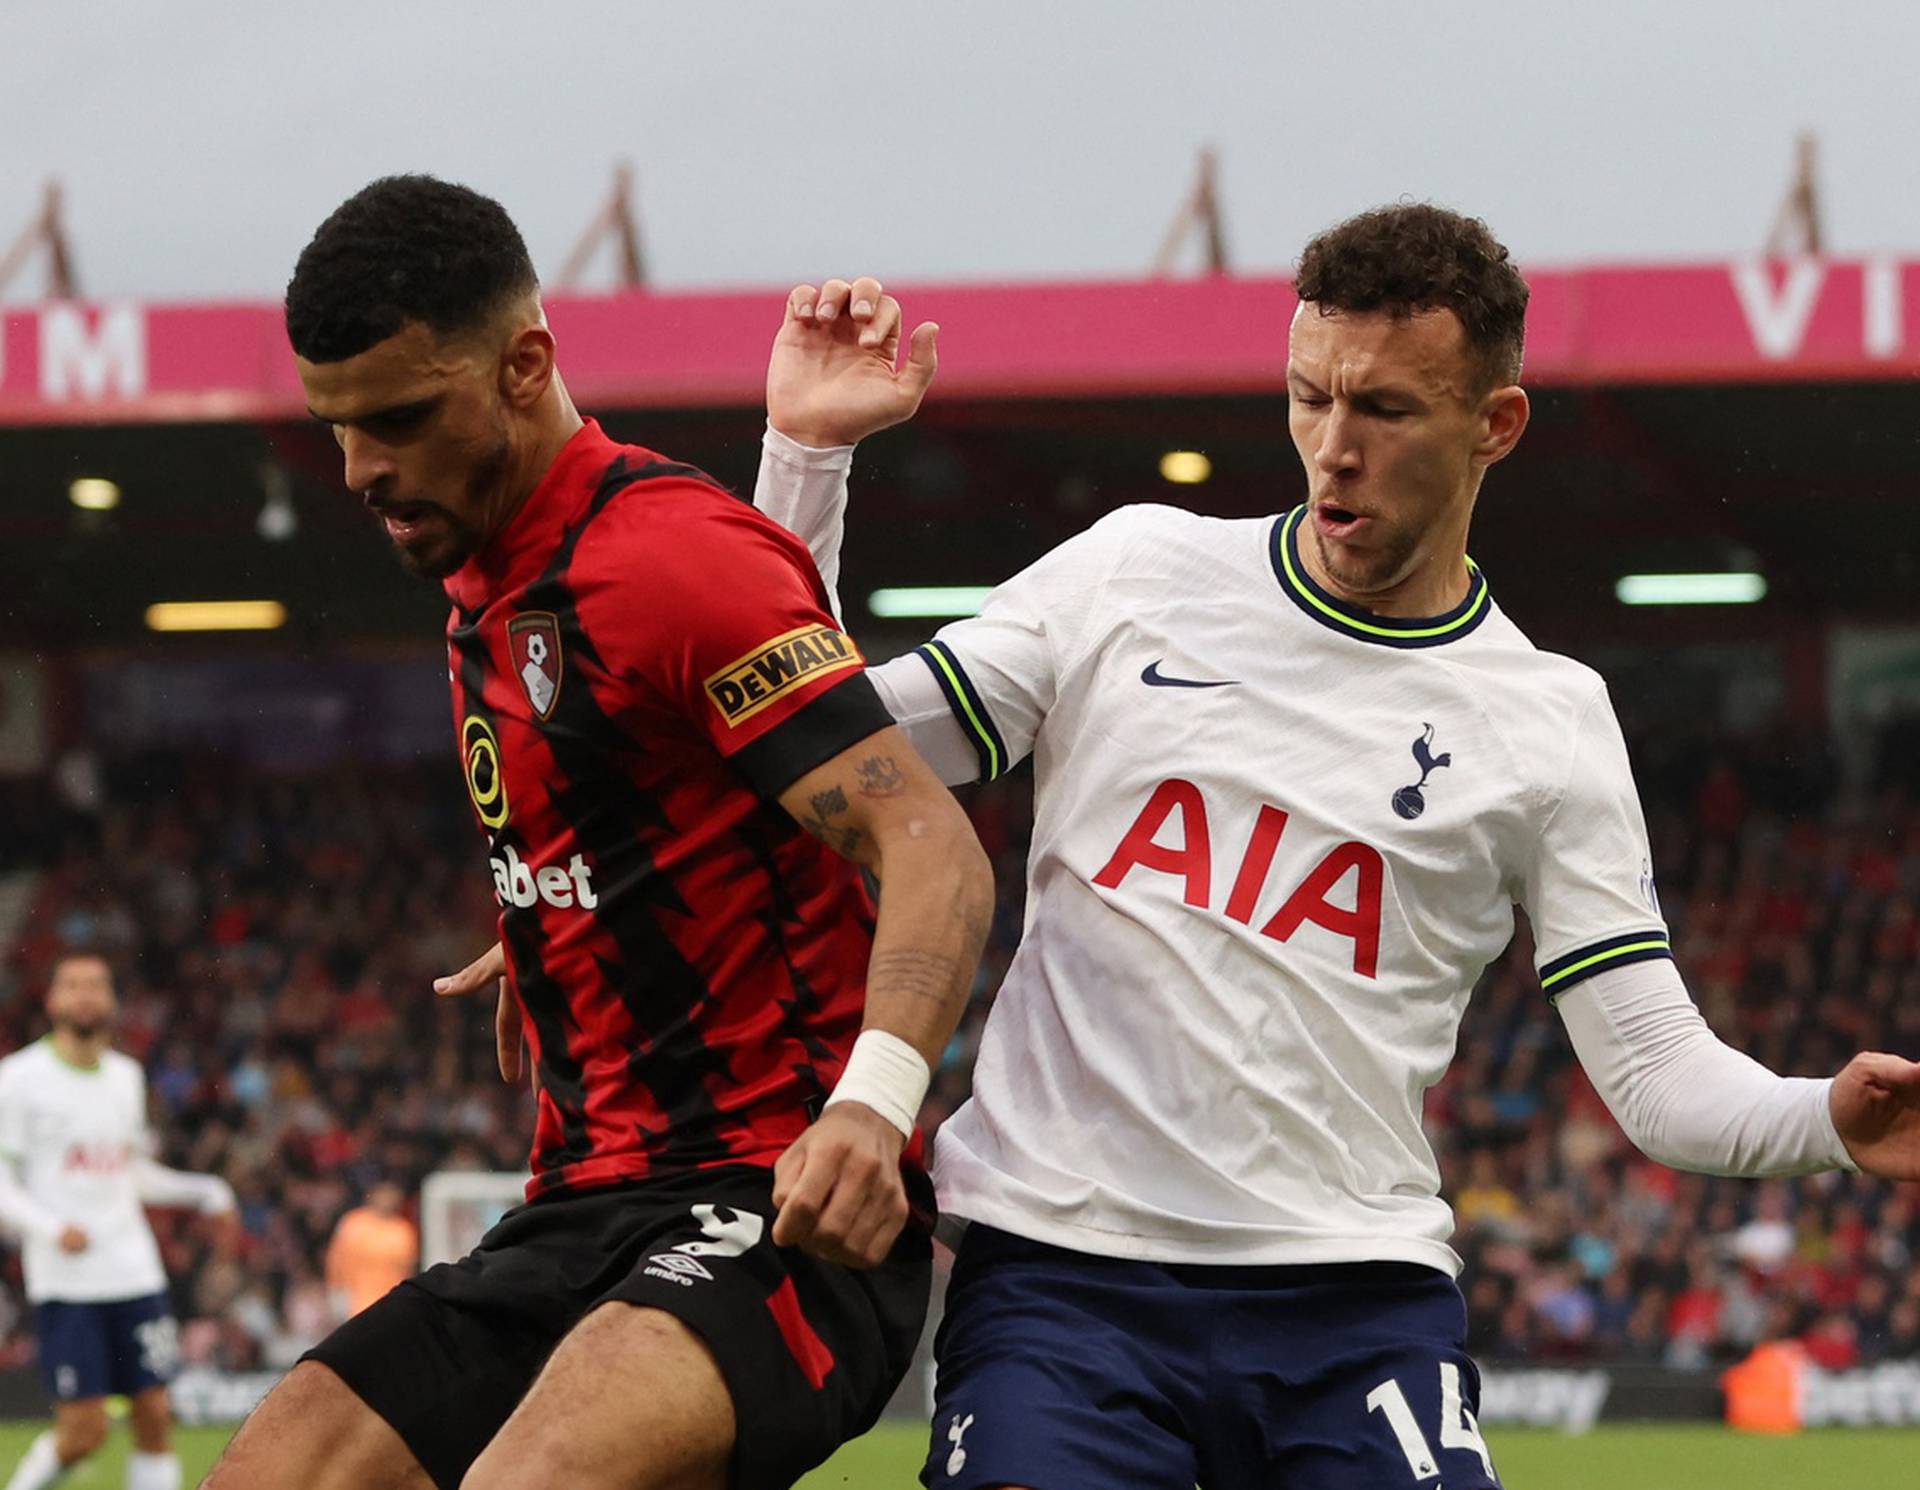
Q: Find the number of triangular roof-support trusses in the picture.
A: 4